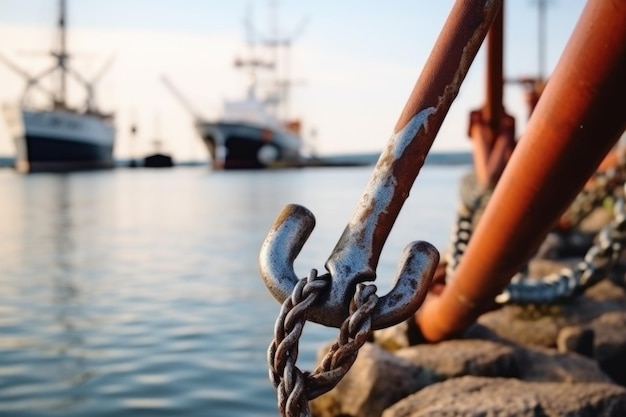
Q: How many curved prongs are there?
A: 2